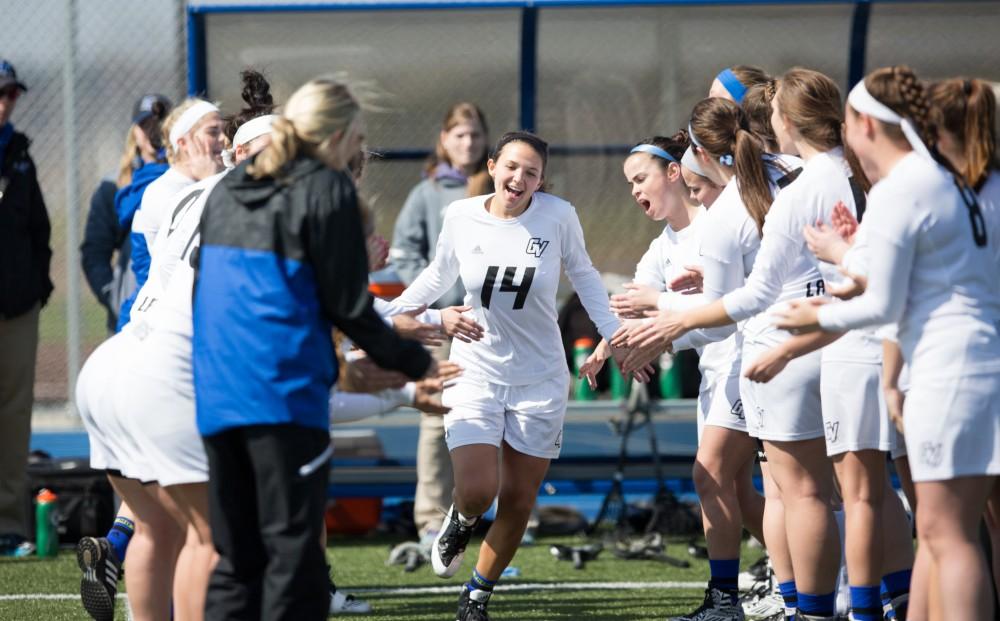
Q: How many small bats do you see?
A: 0